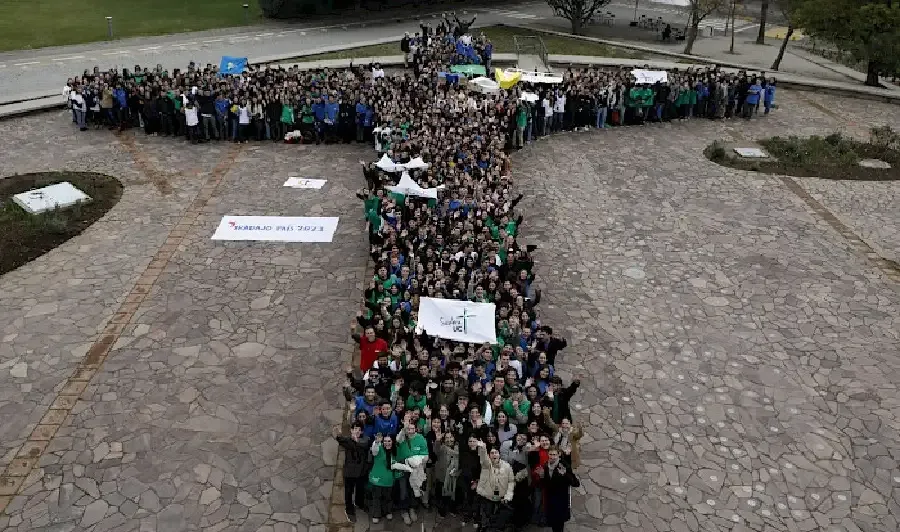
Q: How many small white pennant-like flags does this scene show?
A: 3